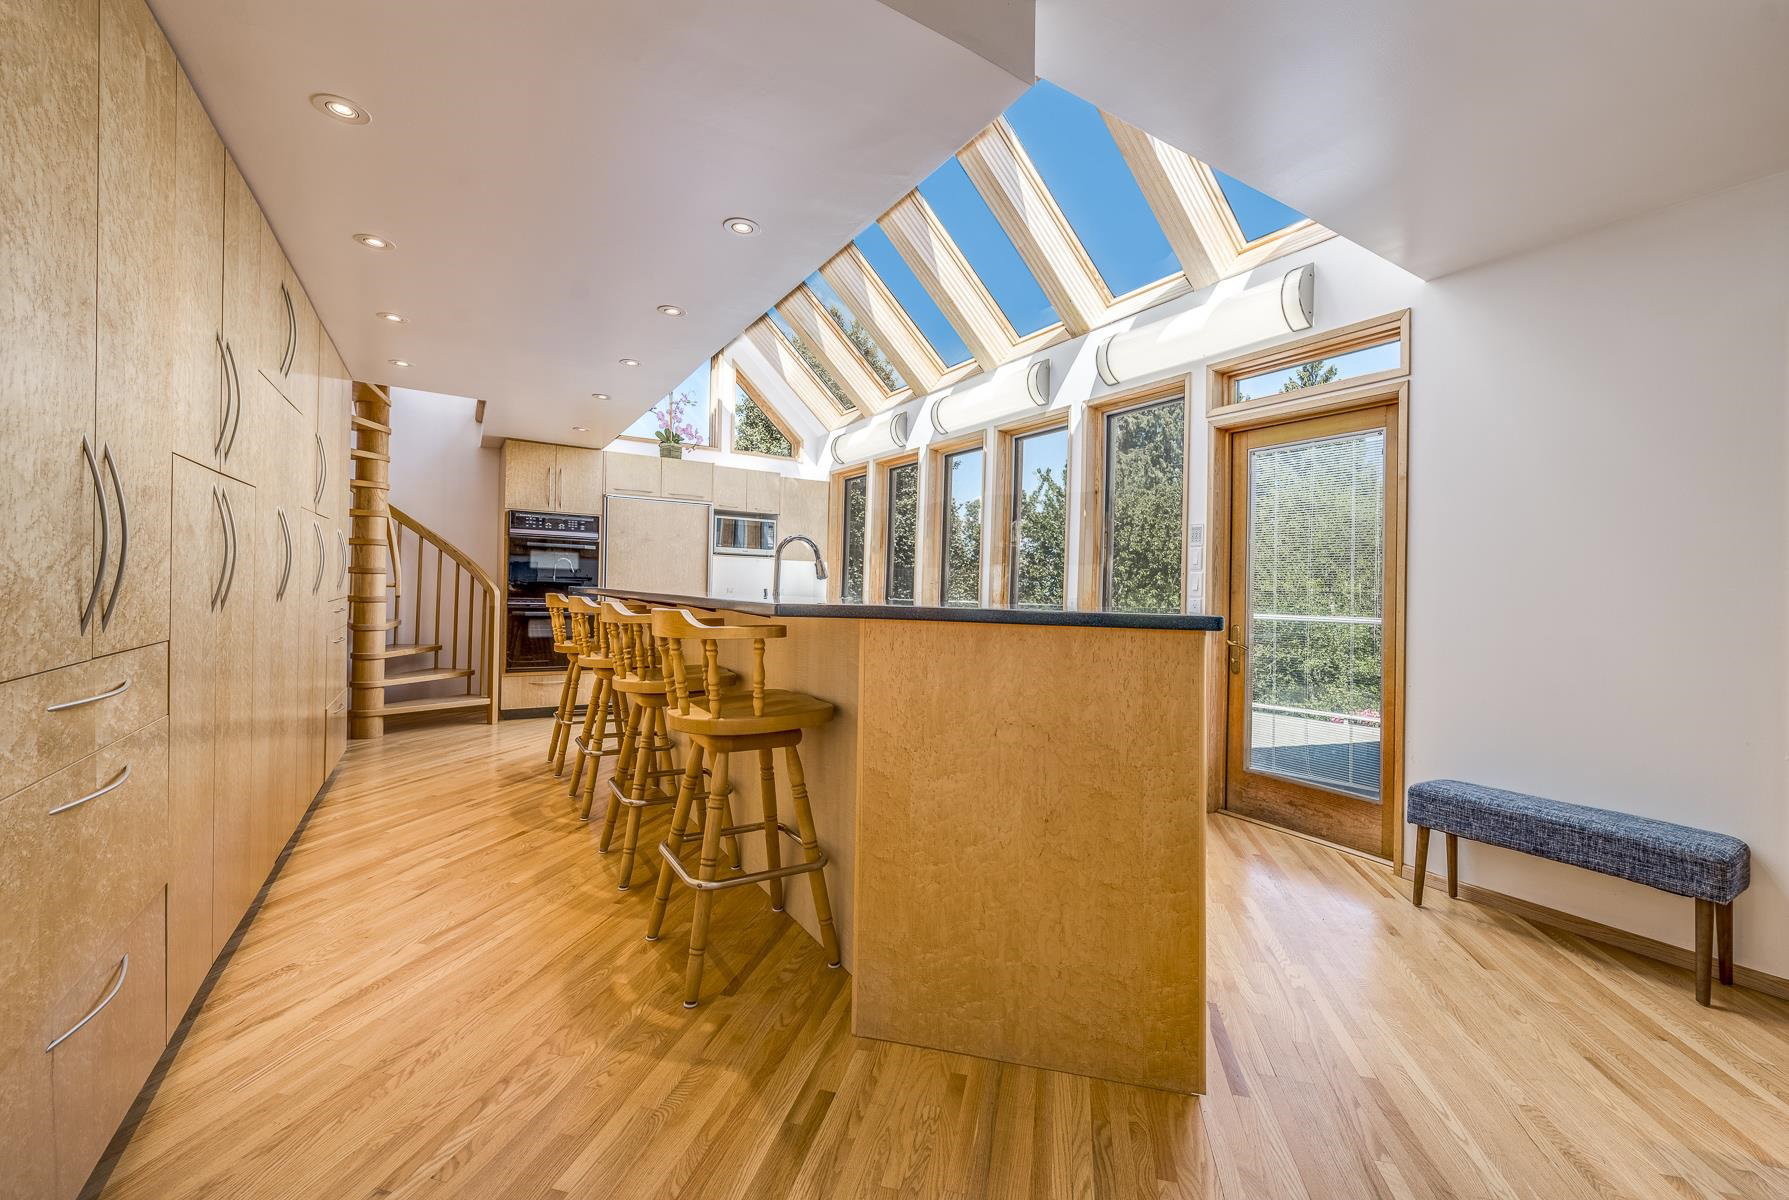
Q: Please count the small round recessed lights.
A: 9